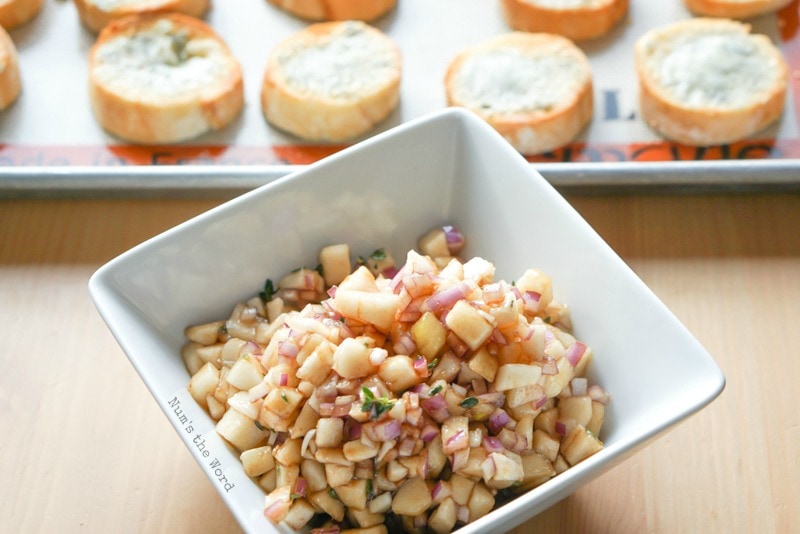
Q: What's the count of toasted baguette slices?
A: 10